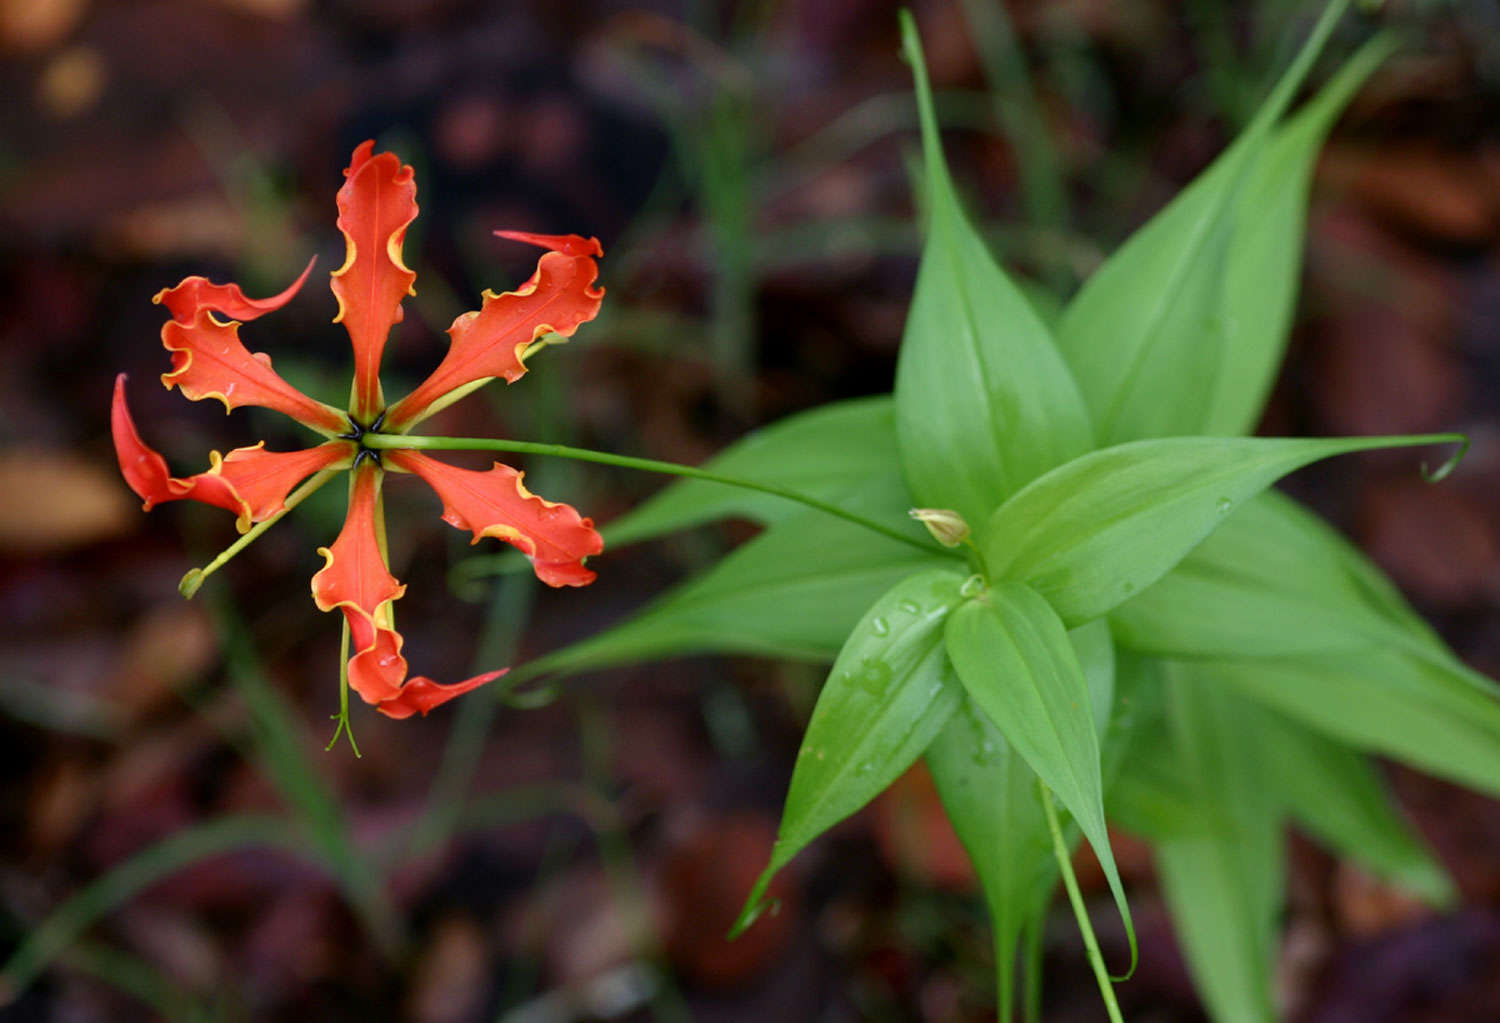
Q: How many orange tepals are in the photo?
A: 6